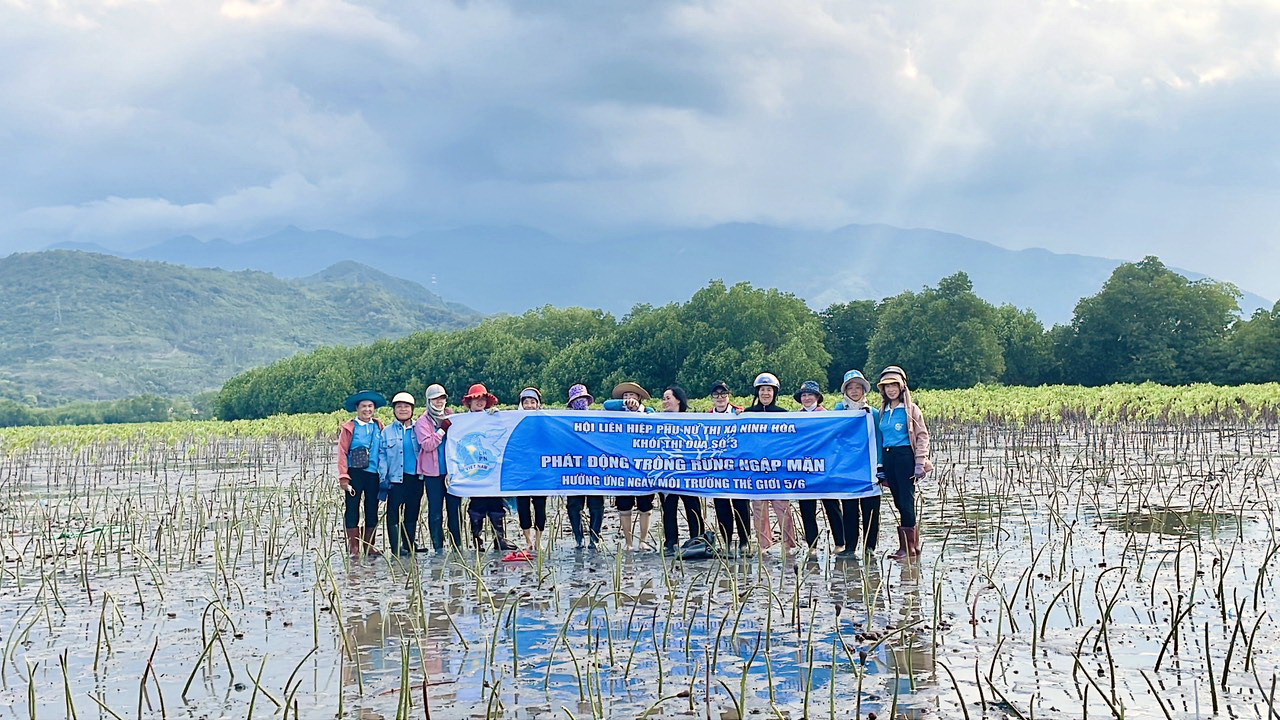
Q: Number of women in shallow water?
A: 13